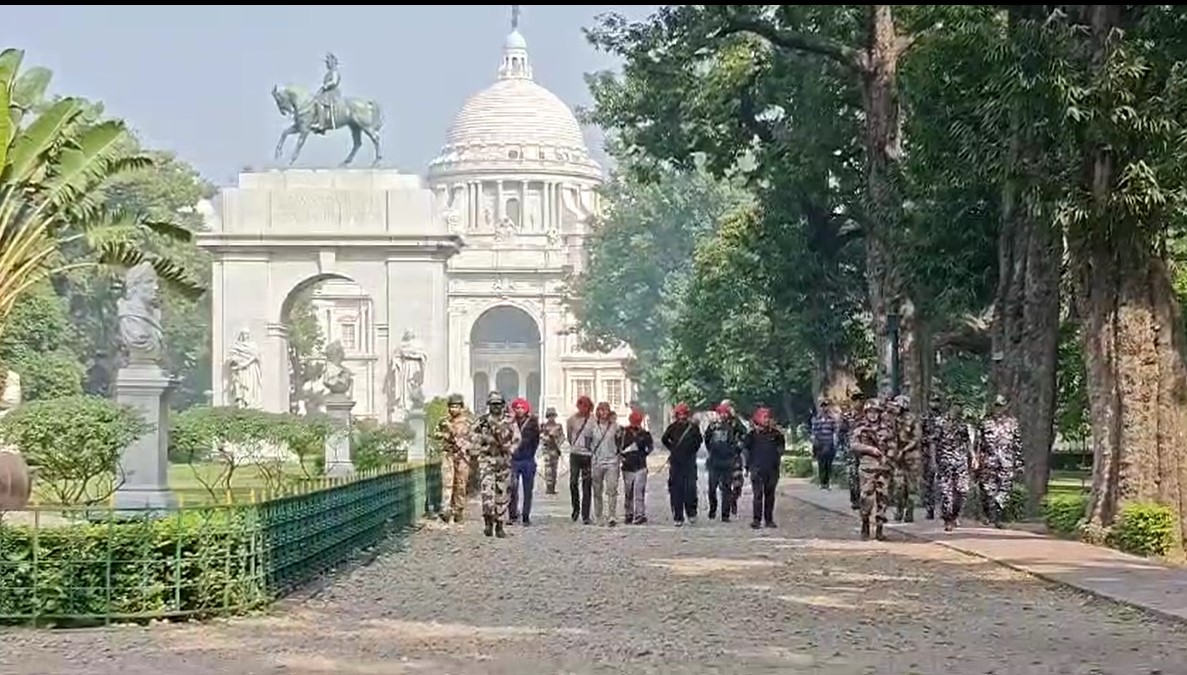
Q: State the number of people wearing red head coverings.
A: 7